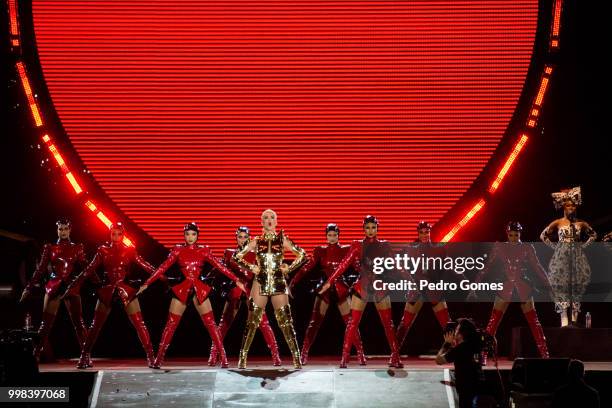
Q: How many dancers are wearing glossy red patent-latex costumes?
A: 8